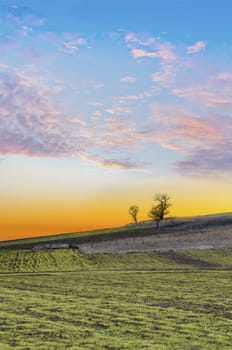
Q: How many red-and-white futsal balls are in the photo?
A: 0